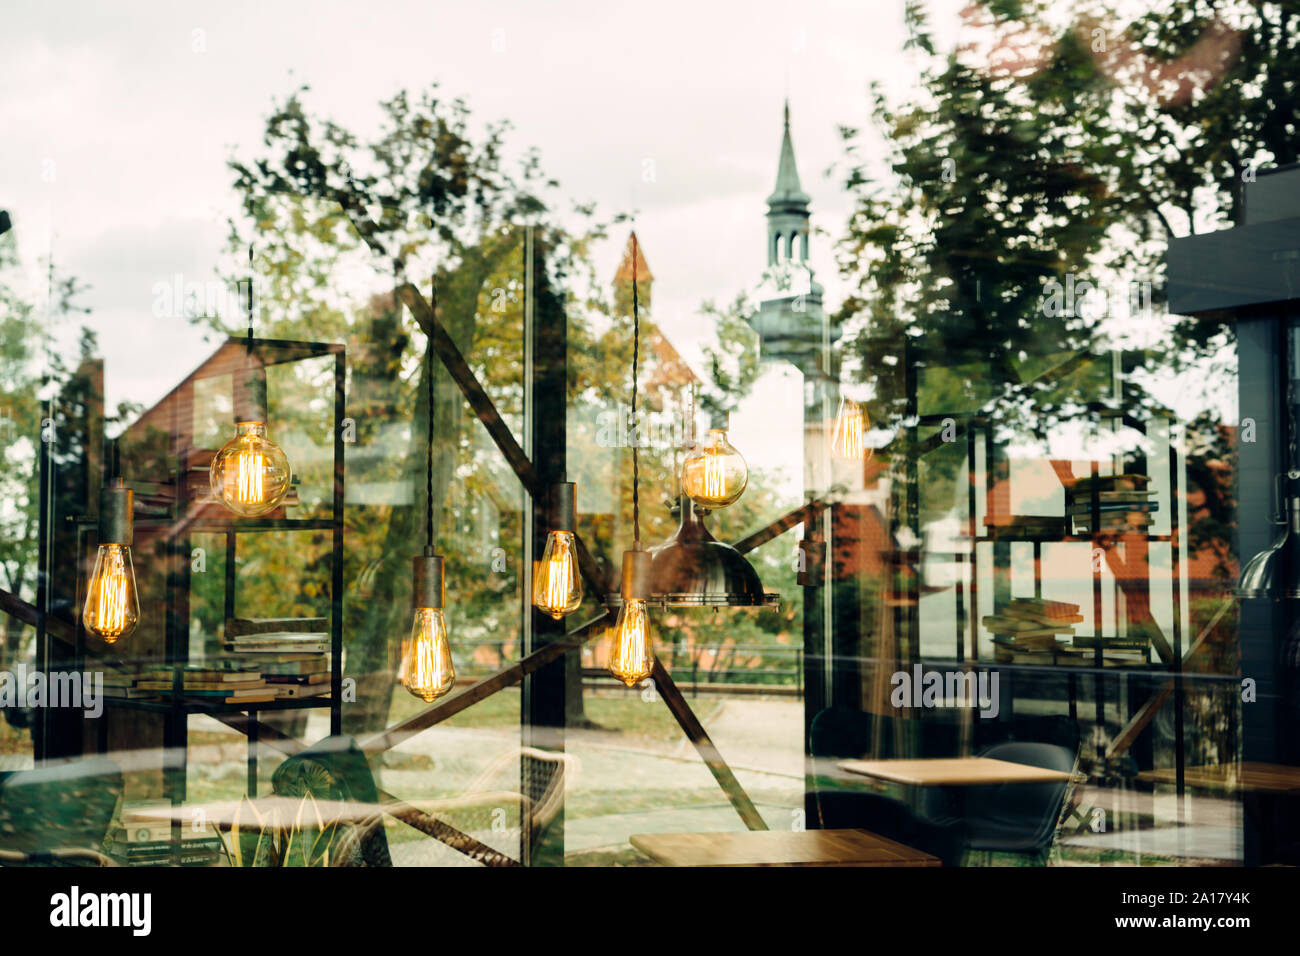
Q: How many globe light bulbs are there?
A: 2